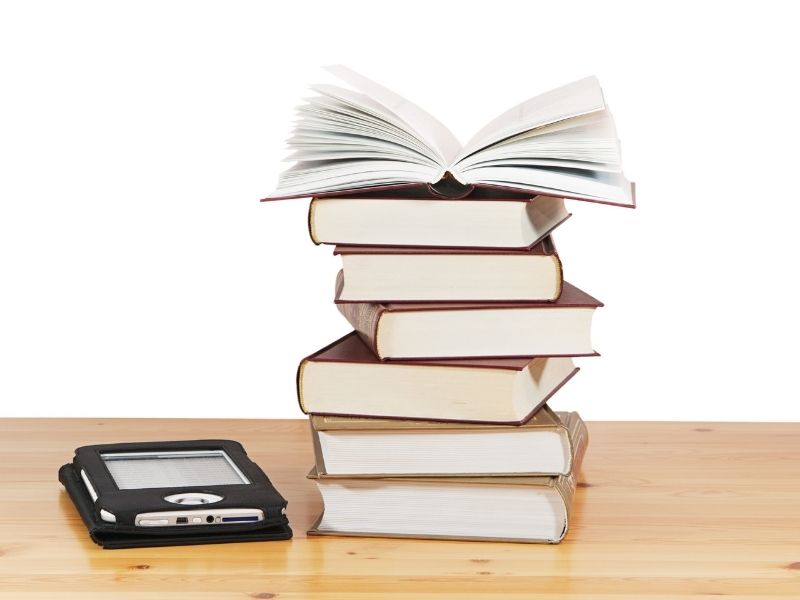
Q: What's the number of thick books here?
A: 7